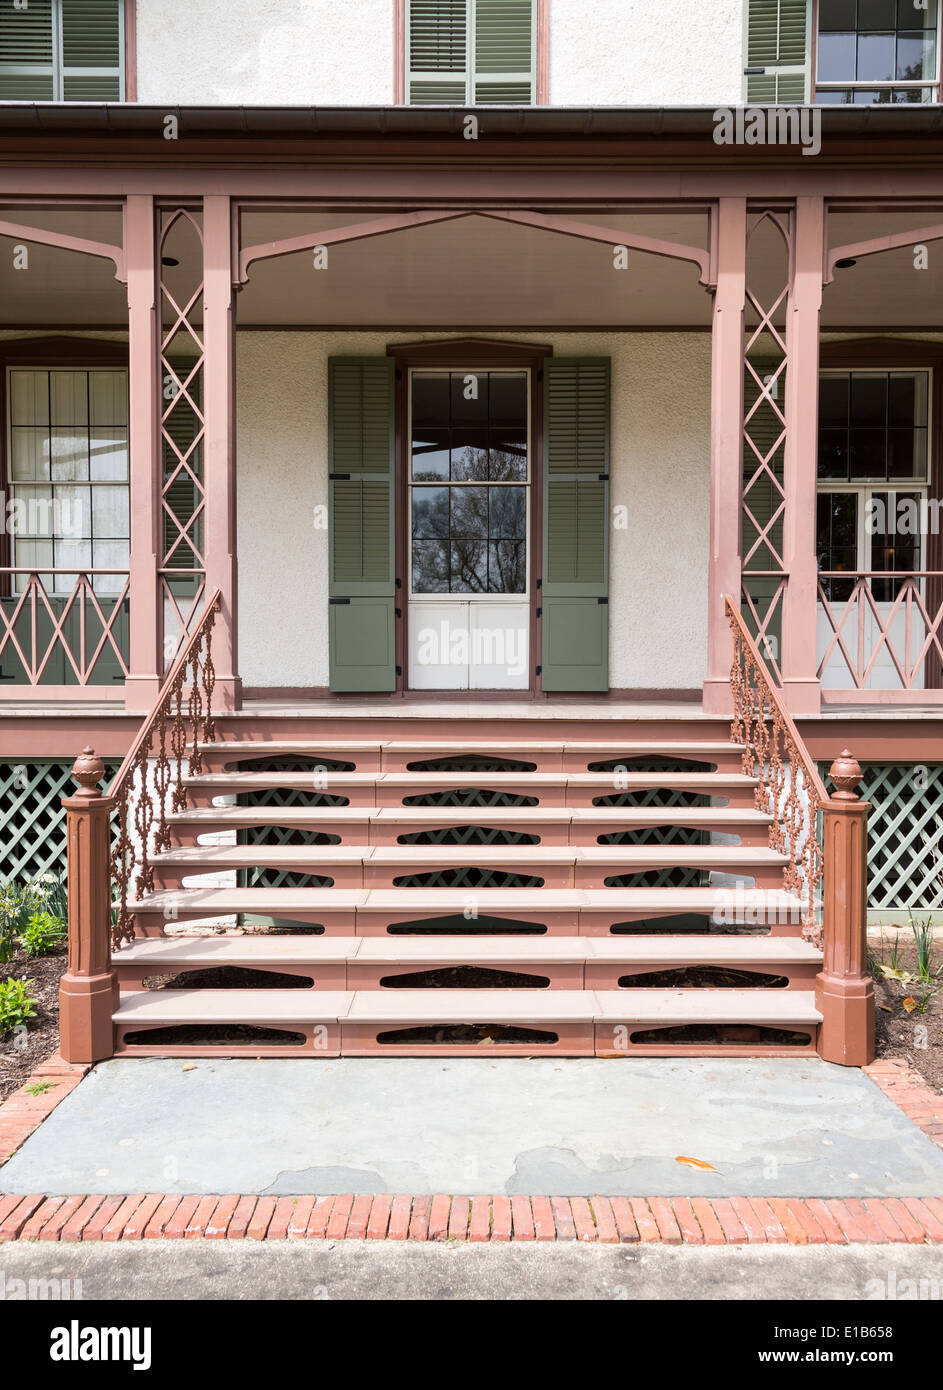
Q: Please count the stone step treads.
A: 7